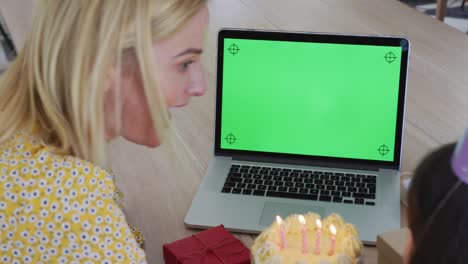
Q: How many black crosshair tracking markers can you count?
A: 4